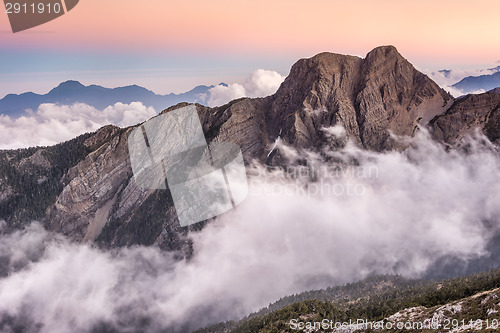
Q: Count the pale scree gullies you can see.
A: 2